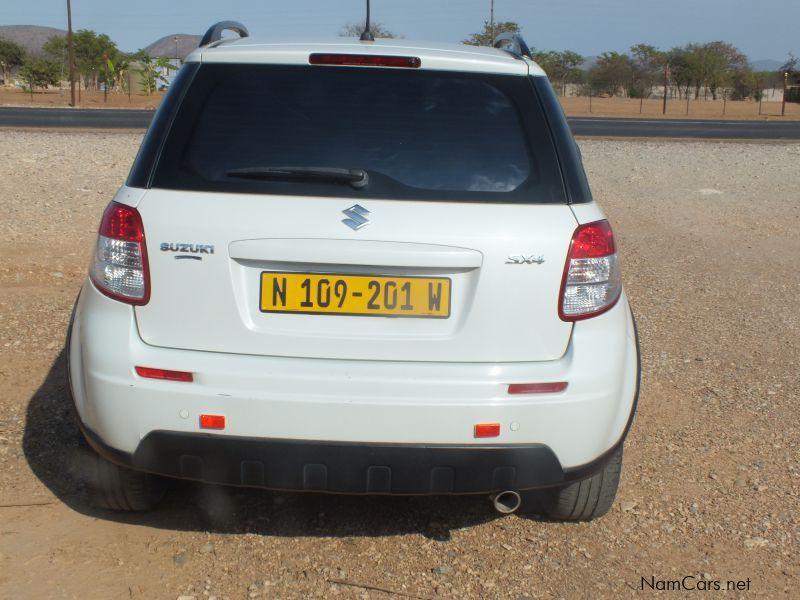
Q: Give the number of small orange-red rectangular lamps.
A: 2